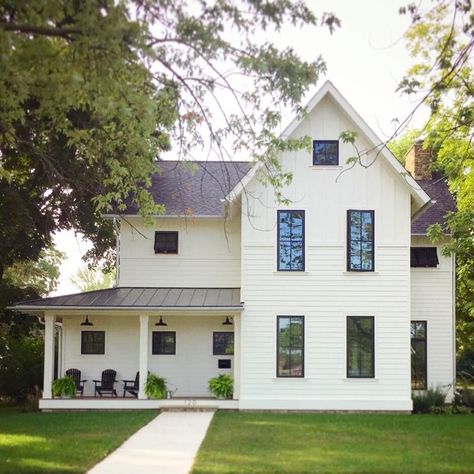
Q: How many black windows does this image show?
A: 11